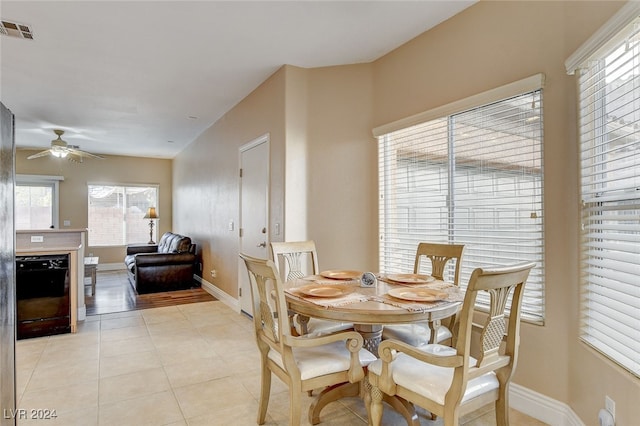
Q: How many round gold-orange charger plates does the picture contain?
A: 4